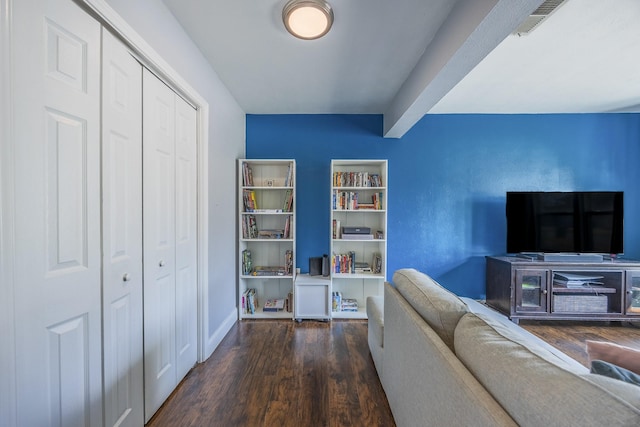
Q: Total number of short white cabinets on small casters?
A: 1